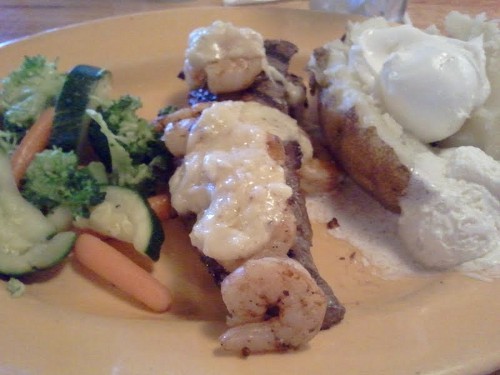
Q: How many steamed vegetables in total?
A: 3